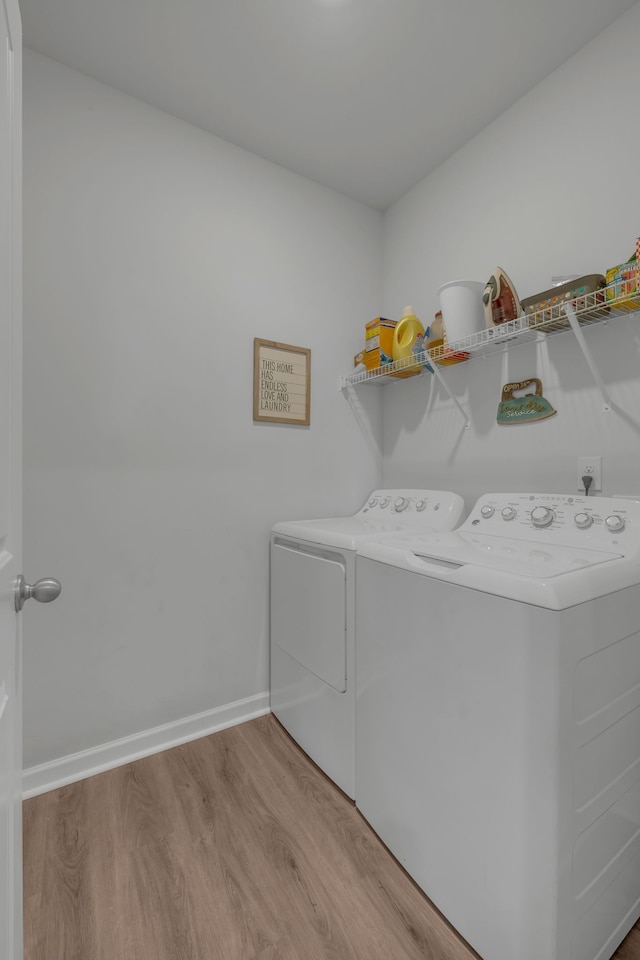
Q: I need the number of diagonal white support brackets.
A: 2